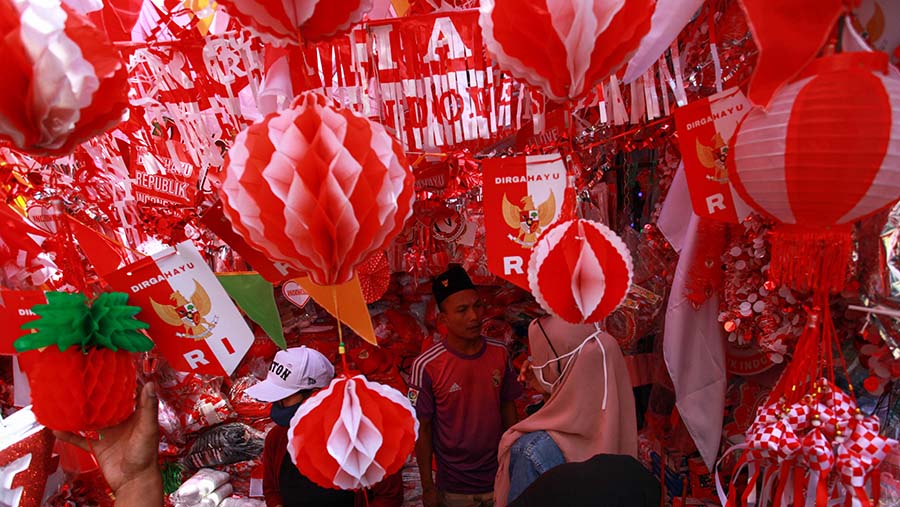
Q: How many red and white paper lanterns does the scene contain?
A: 7